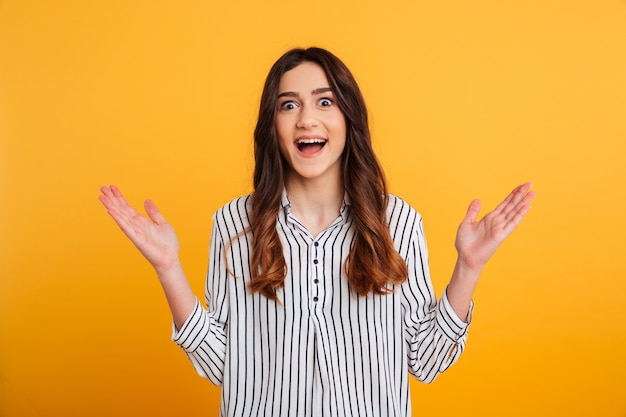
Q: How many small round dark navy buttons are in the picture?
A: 4